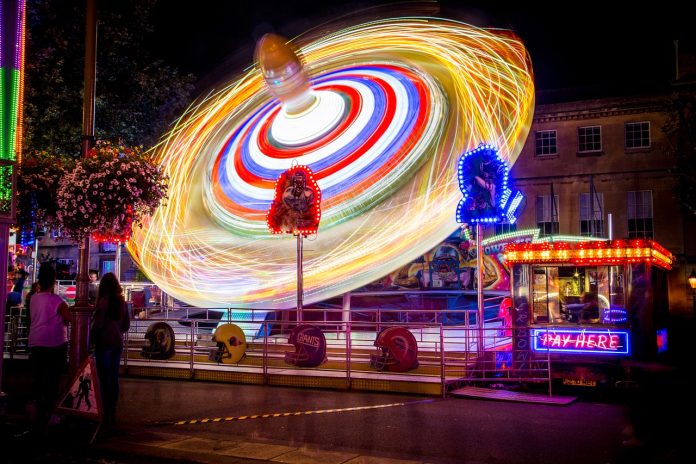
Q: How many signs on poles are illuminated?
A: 2